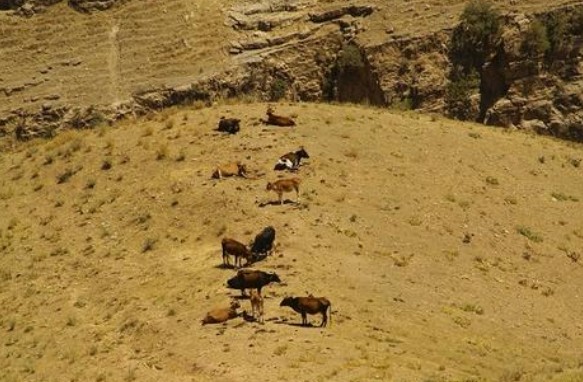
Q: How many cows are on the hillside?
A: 11